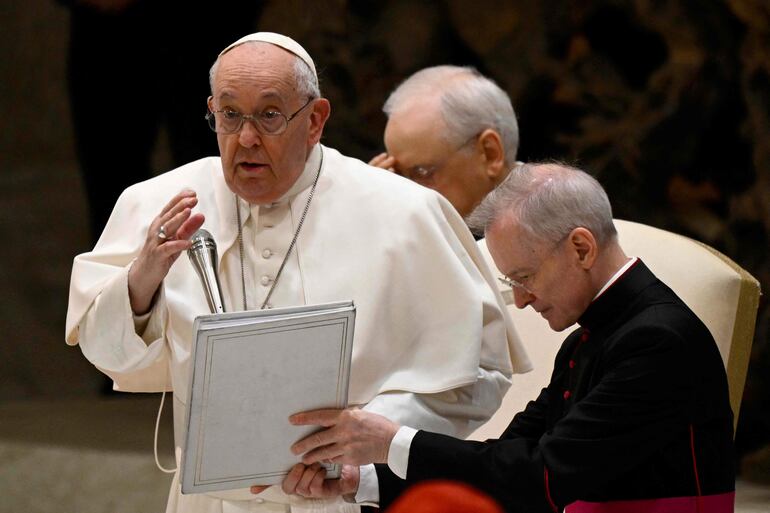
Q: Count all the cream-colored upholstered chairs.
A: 1